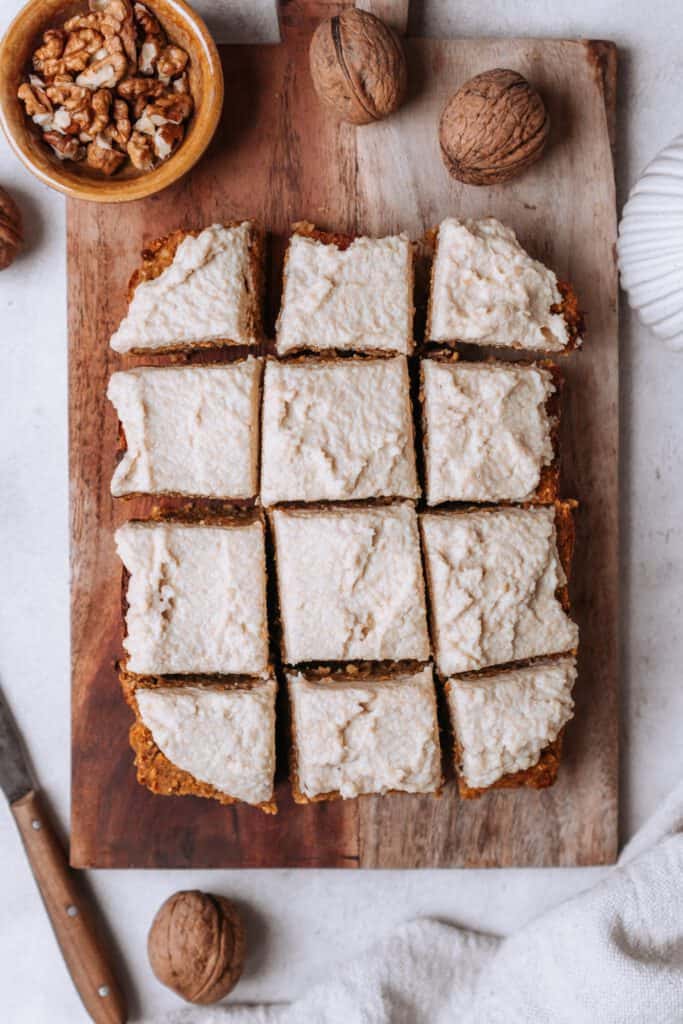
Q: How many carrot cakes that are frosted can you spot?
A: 12